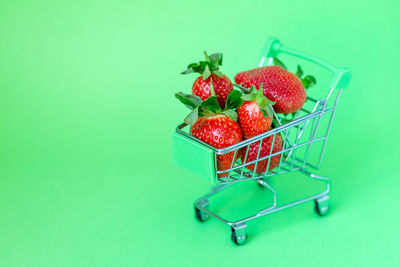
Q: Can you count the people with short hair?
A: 0